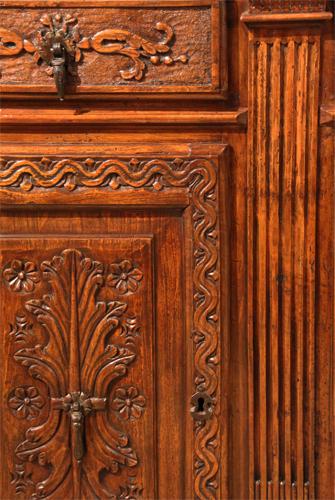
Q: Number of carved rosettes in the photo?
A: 4